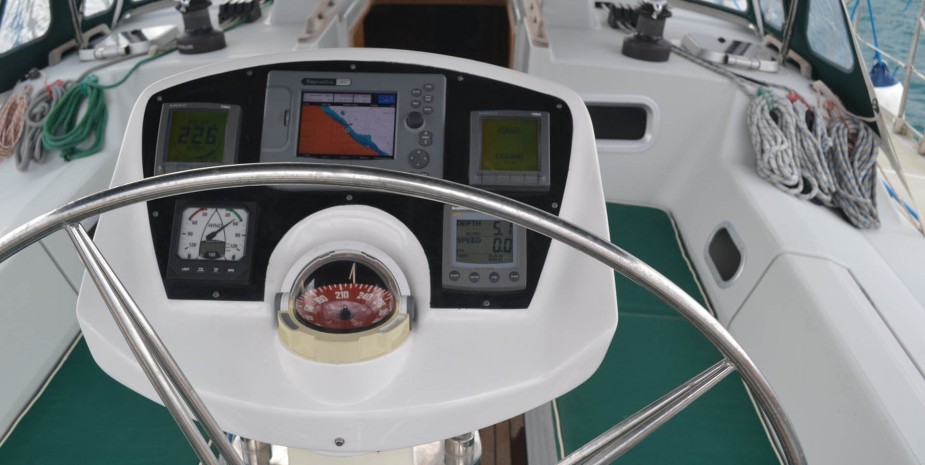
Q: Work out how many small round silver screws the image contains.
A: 11